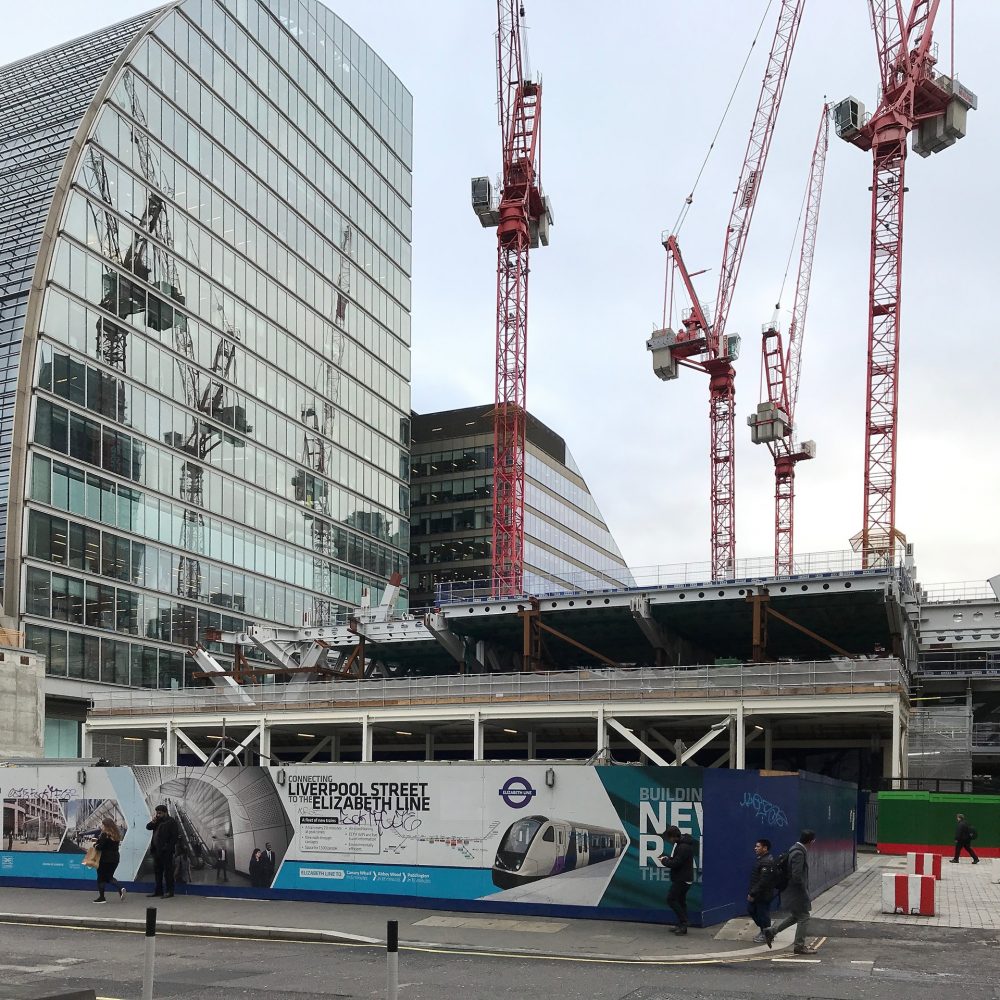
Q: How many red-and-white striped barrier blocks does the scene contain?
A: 2